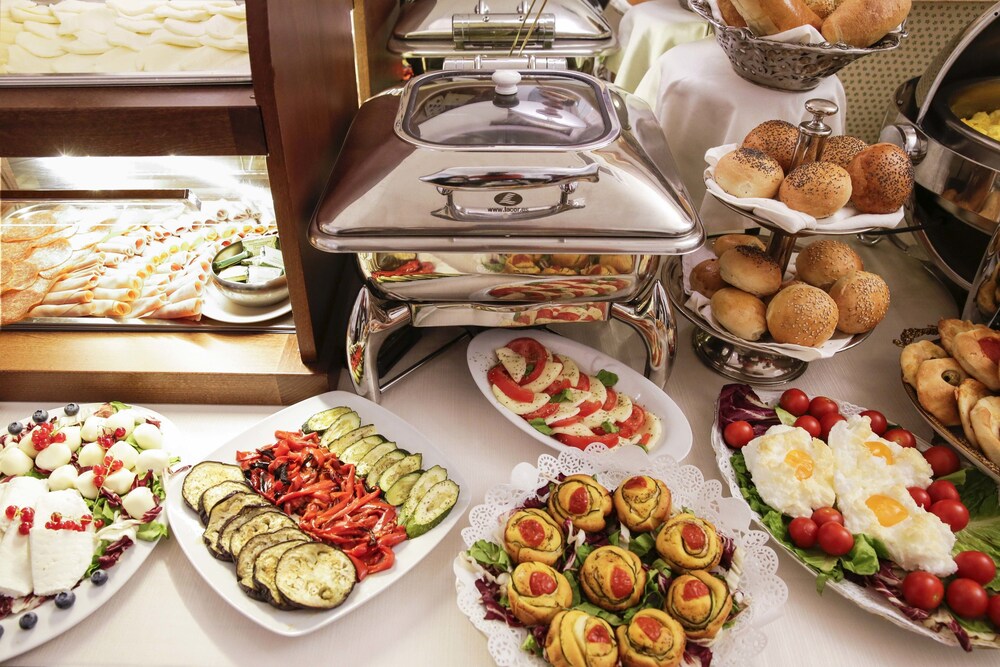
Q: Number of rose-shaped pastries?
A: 9